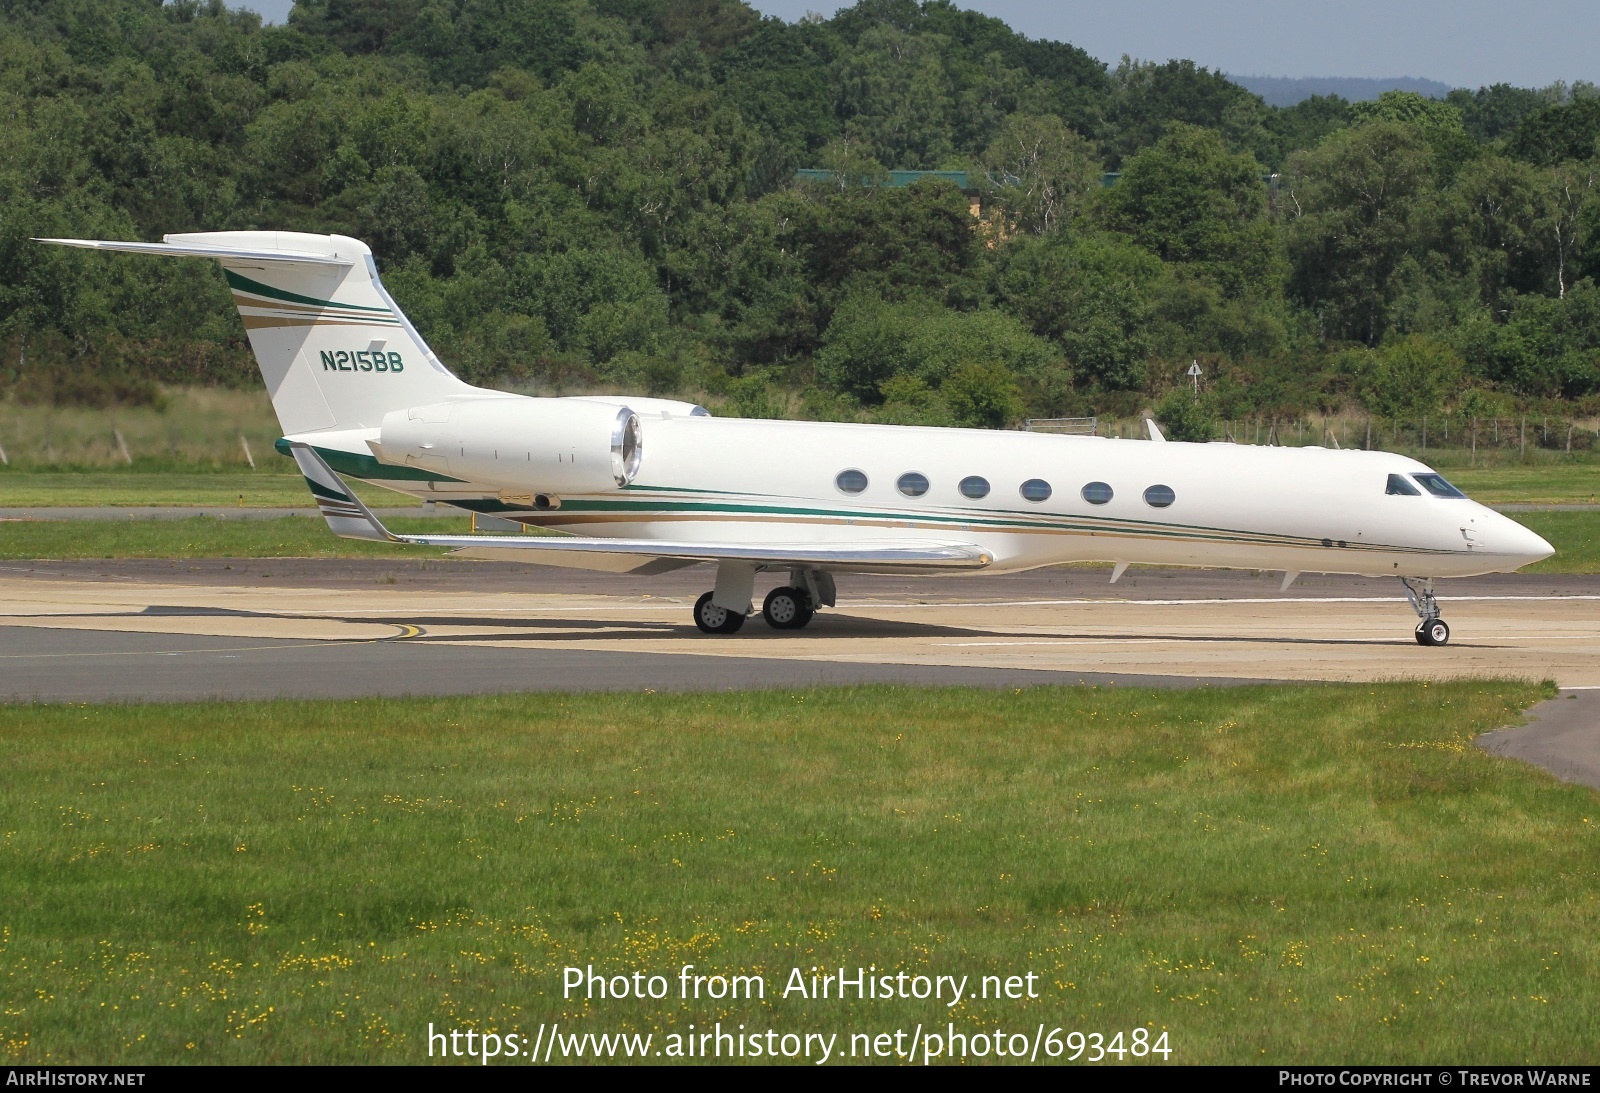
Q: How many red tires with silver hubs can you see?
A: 0